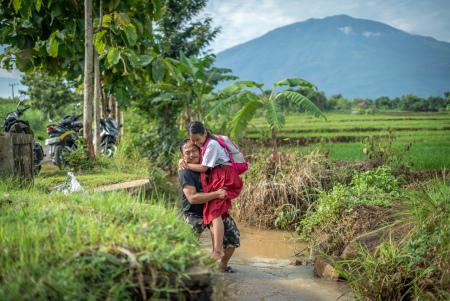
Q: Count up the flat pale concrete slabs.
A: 1